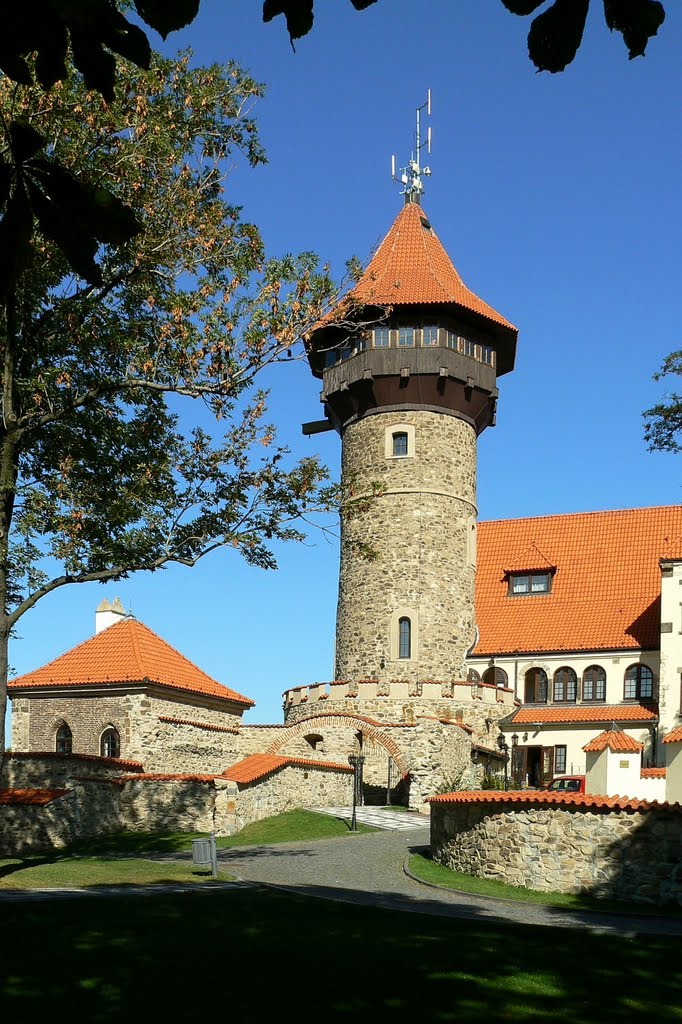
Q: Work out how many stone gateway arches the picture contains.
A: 1